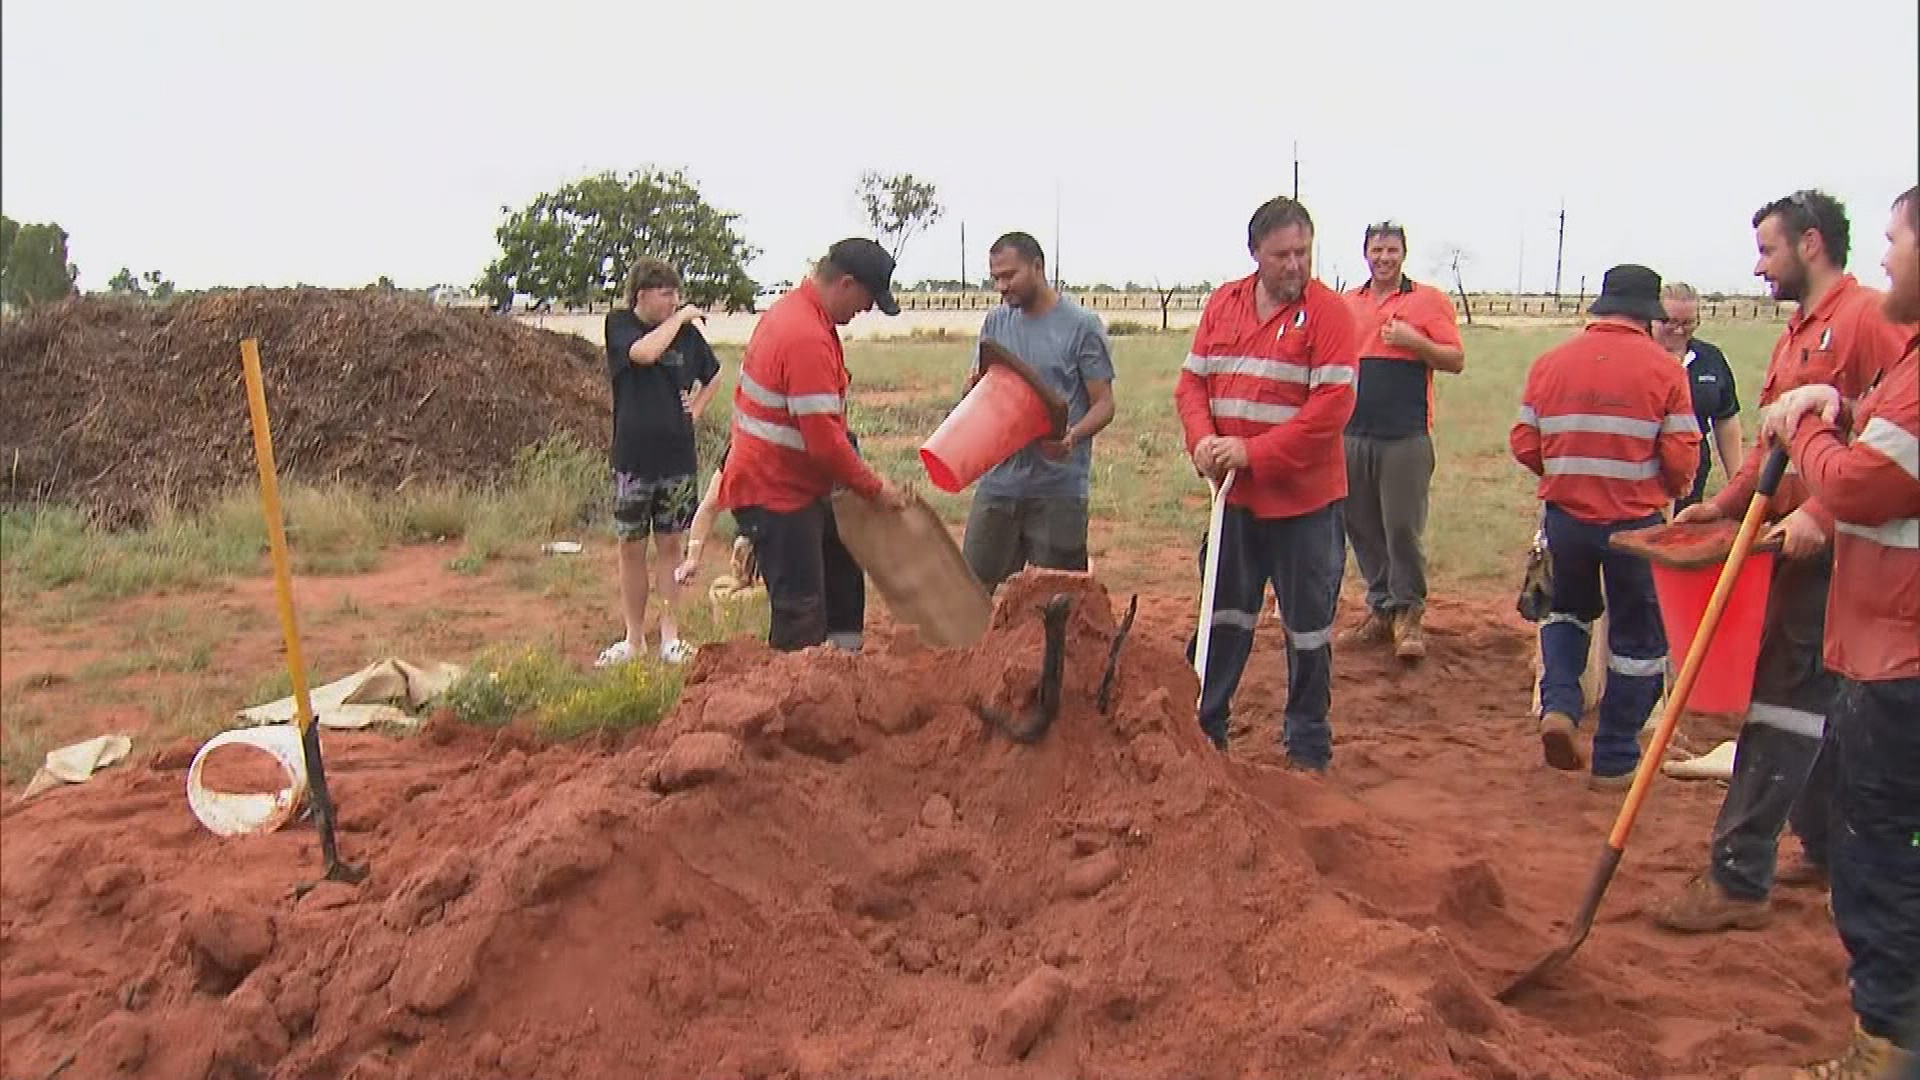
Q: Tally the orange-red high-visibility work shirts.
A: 6